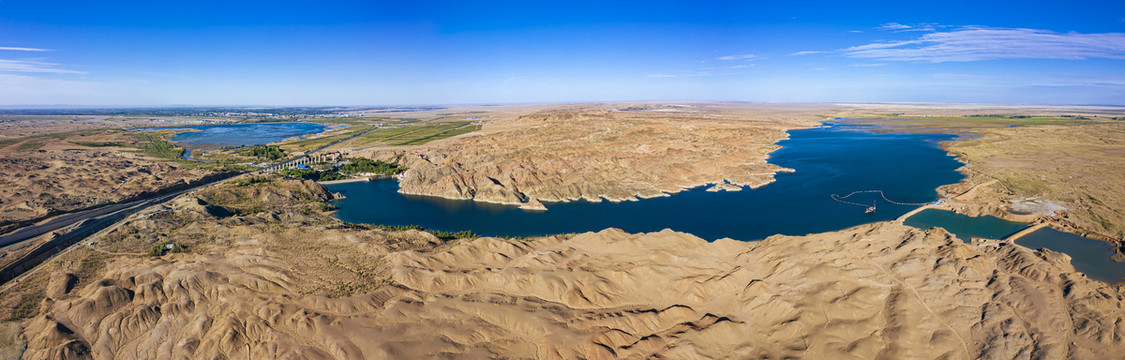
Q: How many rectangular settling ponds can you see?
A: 2